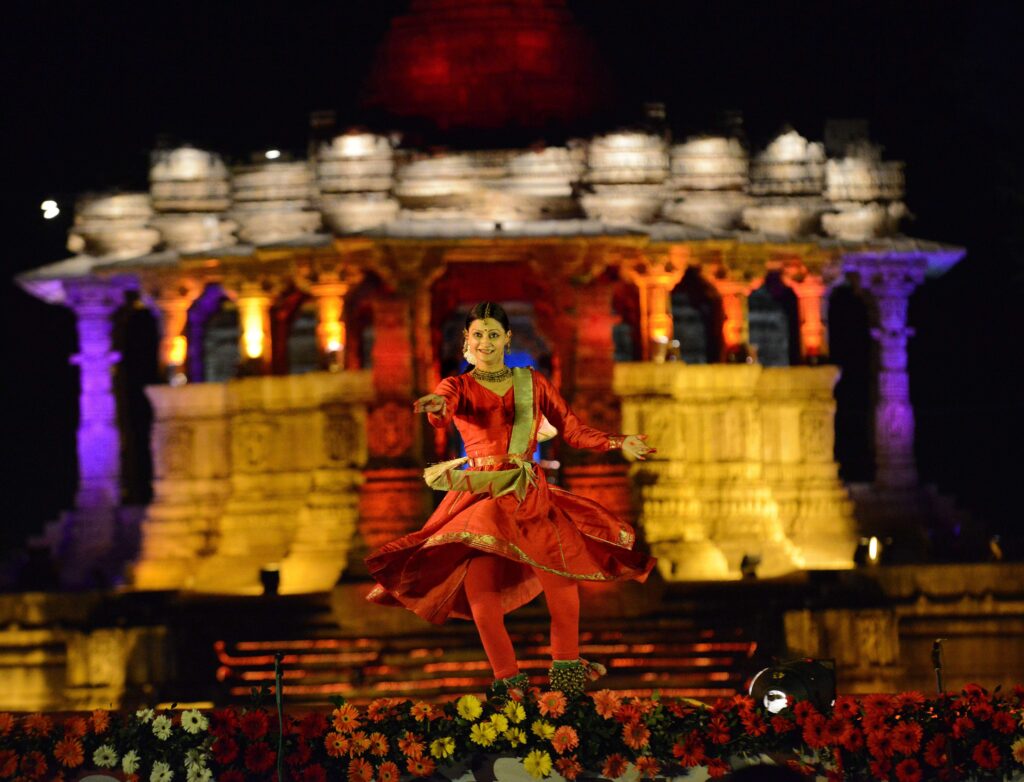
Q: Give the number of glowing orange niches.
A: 6